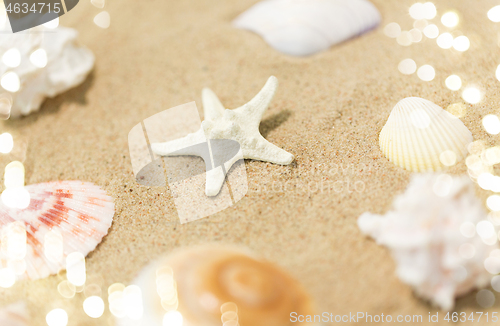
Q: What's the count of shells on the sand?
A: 6